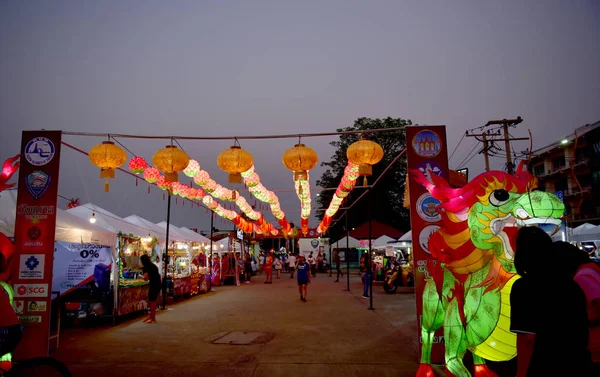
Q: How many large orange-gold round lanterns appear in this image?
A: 5